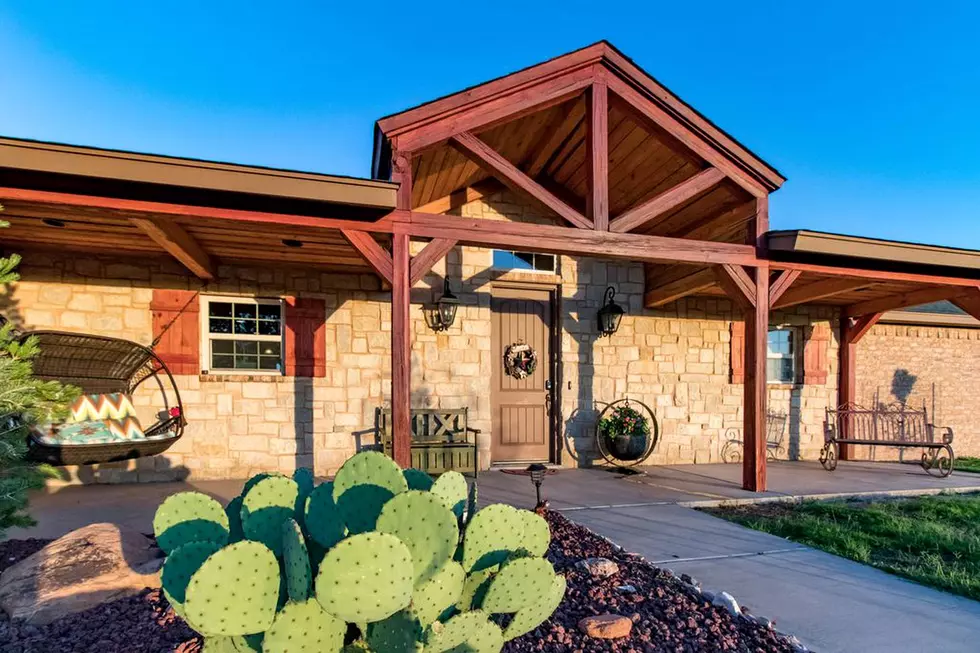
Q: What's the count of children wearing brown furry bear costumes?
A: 0